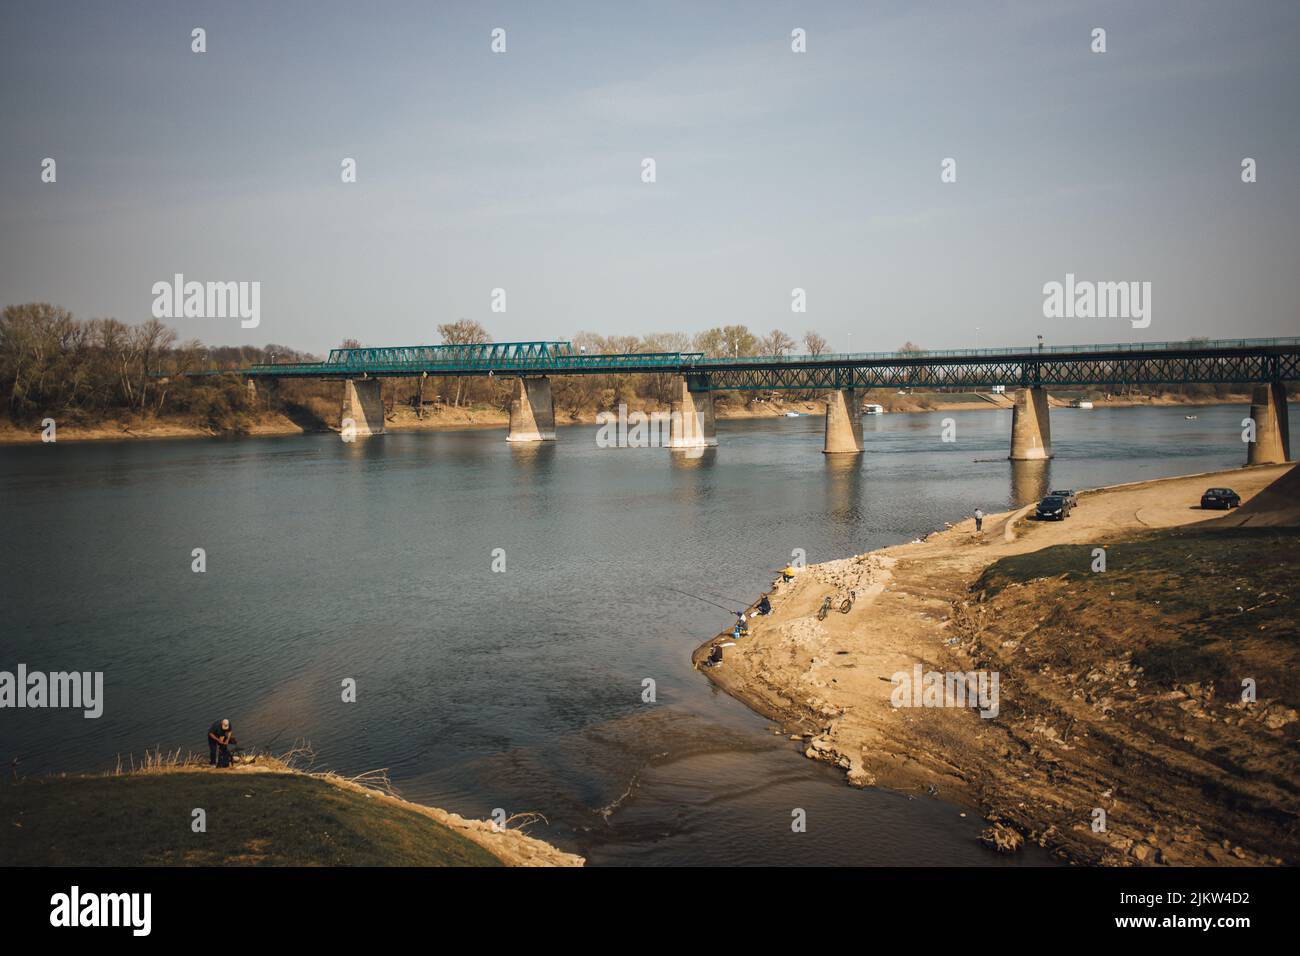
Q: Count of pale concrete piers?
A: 6